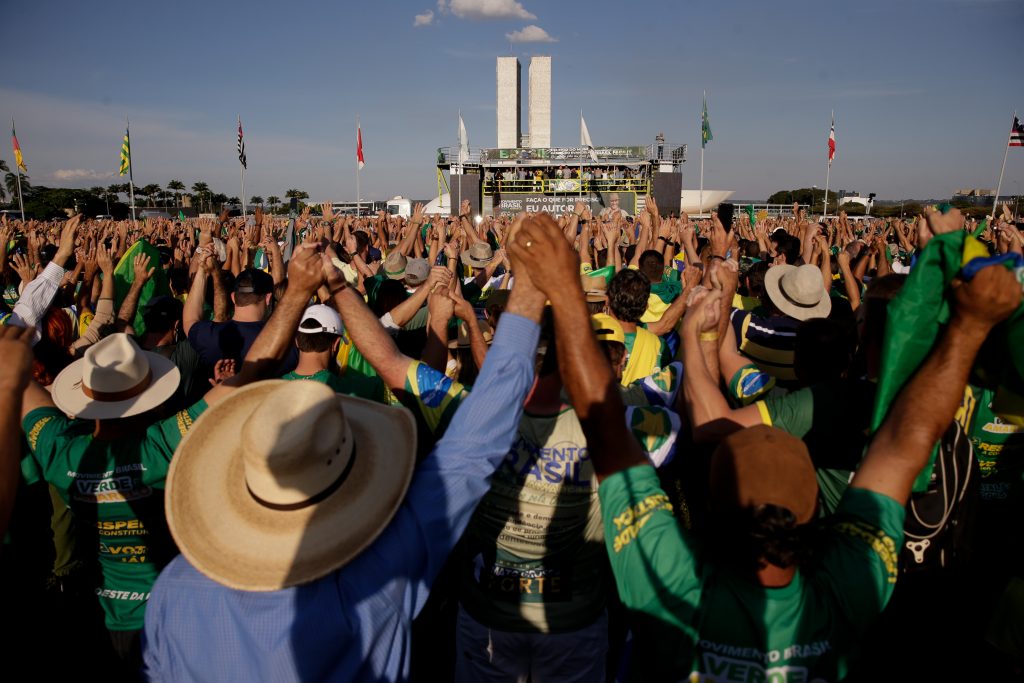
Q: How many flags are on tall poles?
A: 9